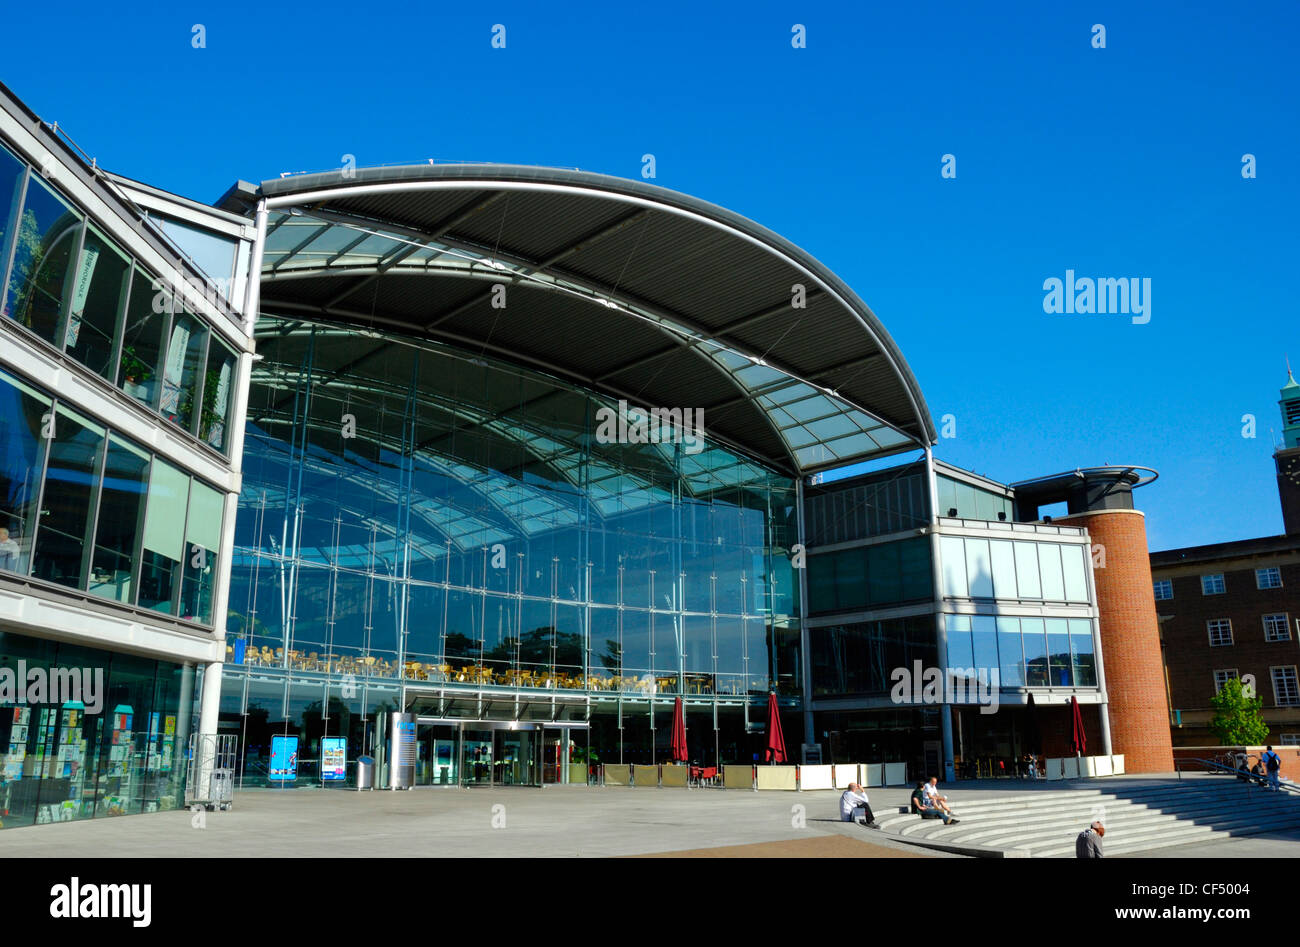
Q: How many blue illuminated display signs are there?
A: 2